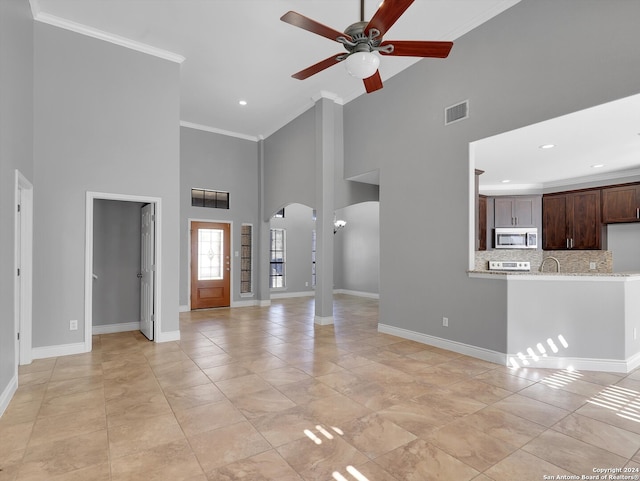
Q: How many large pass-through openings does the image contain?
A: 1